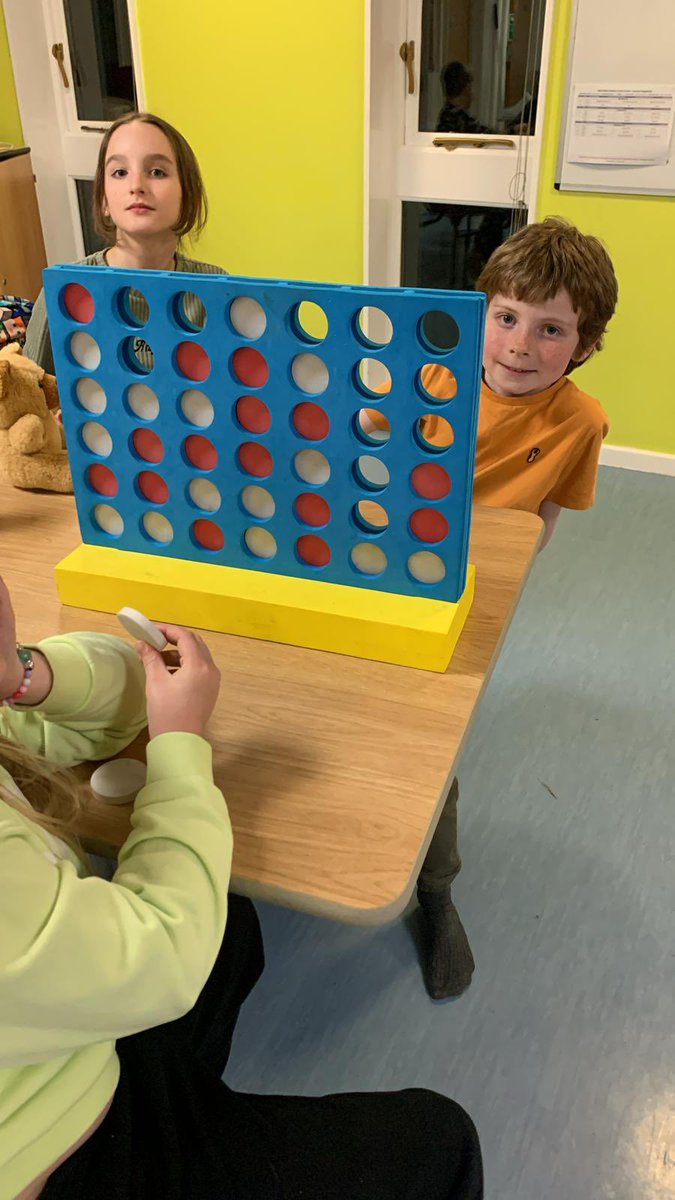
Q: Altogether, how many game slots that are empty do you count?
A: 12